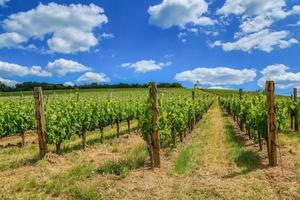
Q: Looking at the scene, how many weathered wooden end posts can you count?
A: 3